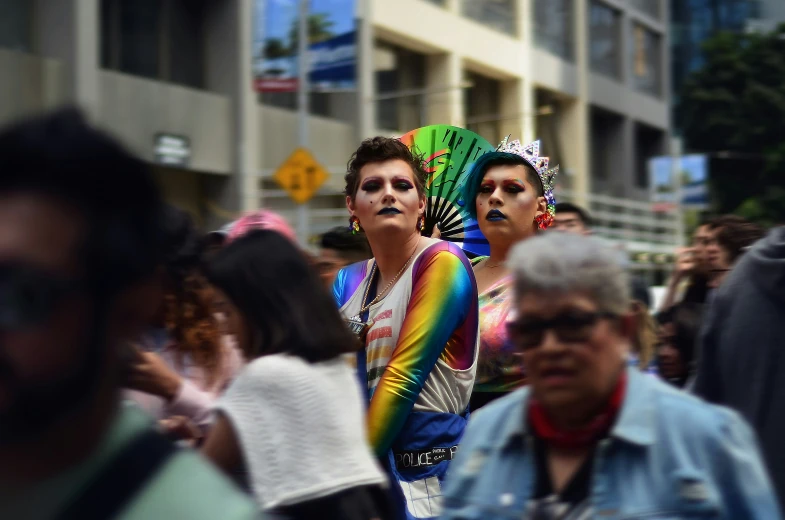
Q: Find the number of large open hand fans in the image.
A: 1